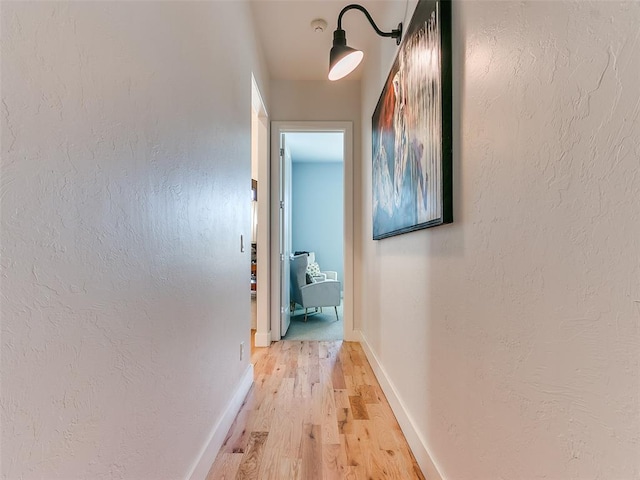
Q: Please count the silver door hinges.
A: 4